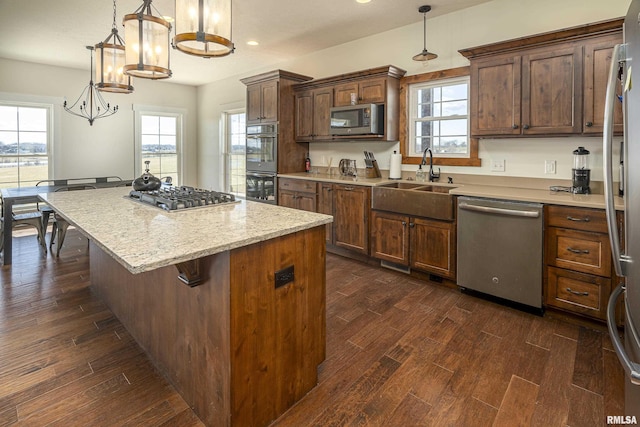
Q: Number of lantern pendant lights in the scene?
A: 3